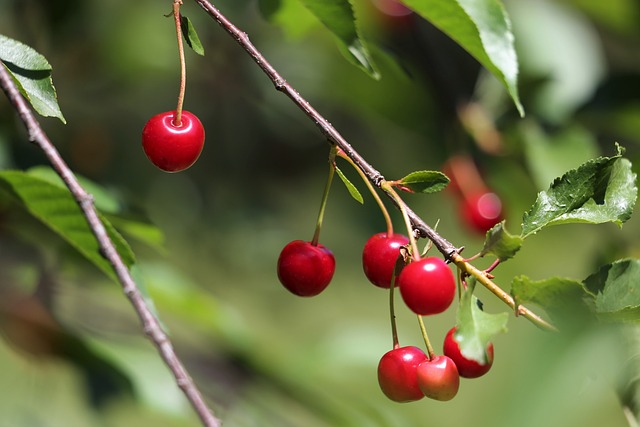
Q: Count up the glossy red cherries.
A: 7